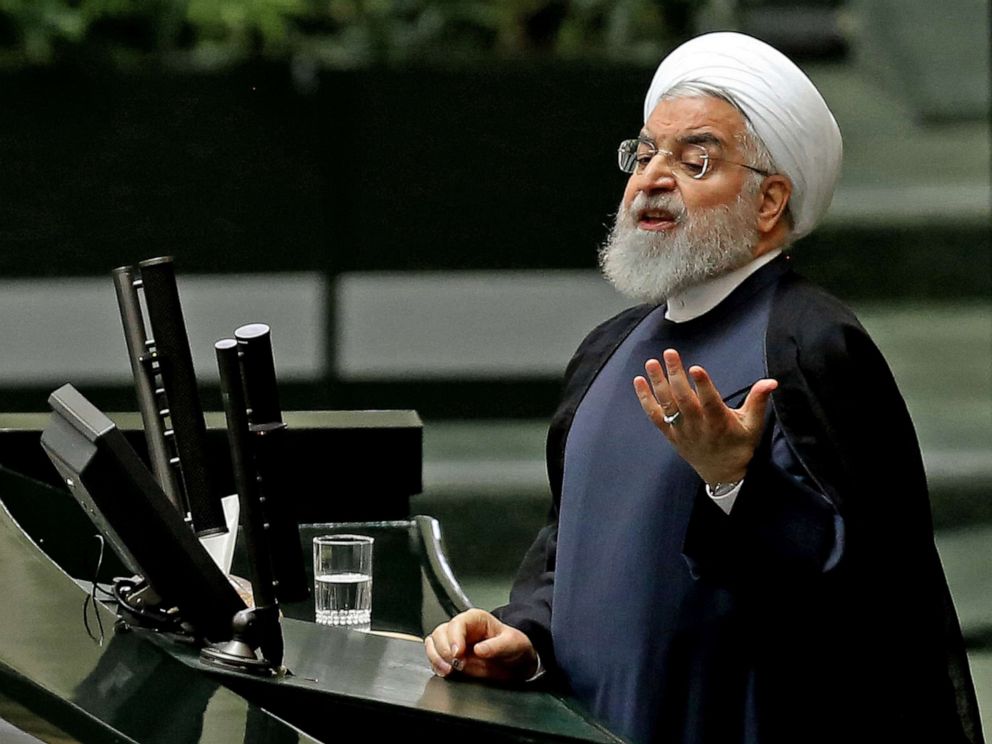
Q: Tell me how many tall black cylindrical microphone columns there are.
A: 4